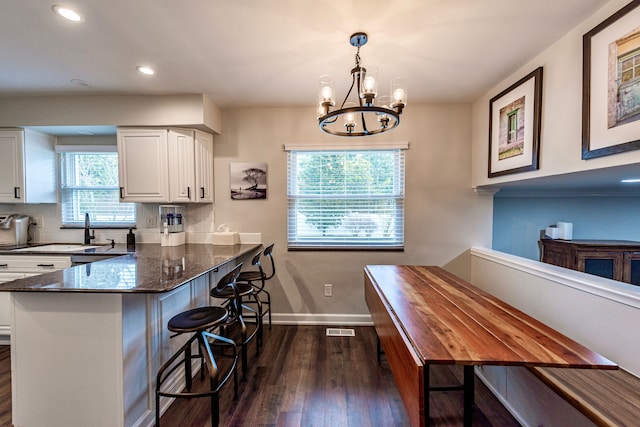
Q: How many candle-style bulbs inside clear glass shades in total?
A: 6